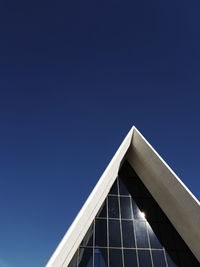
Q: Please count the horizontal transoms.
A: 3